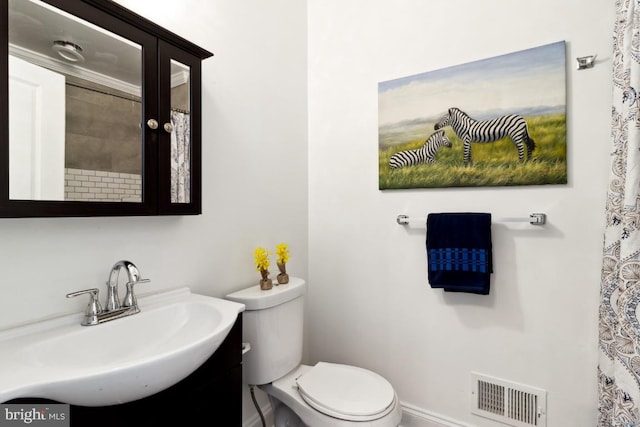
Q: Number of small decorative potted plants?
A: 2